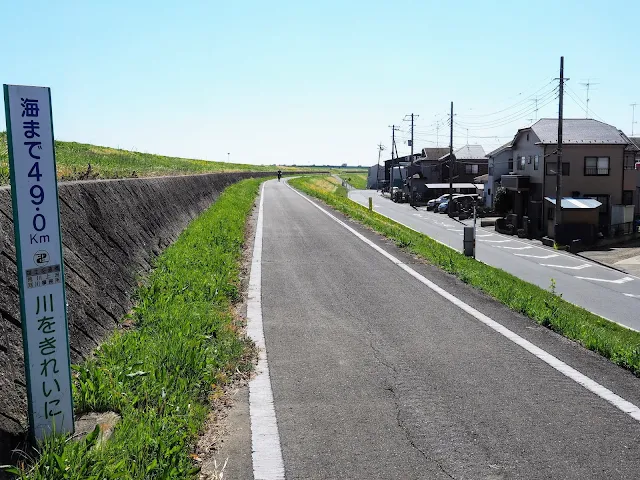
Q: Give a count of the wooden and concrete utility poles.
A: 5